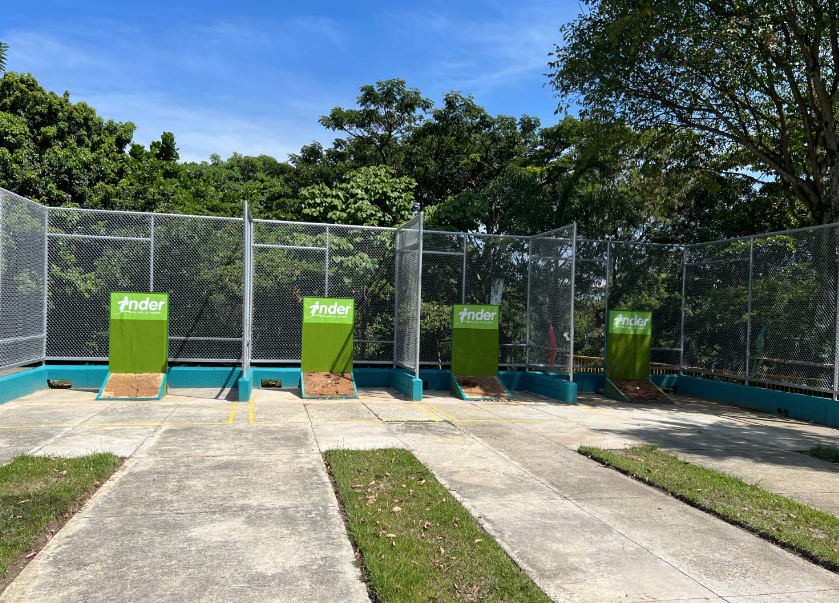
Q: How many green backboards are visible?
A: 4